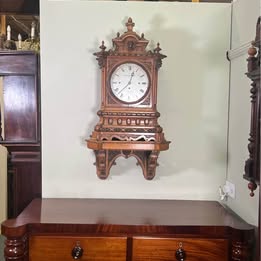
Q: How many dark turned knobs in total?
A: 2